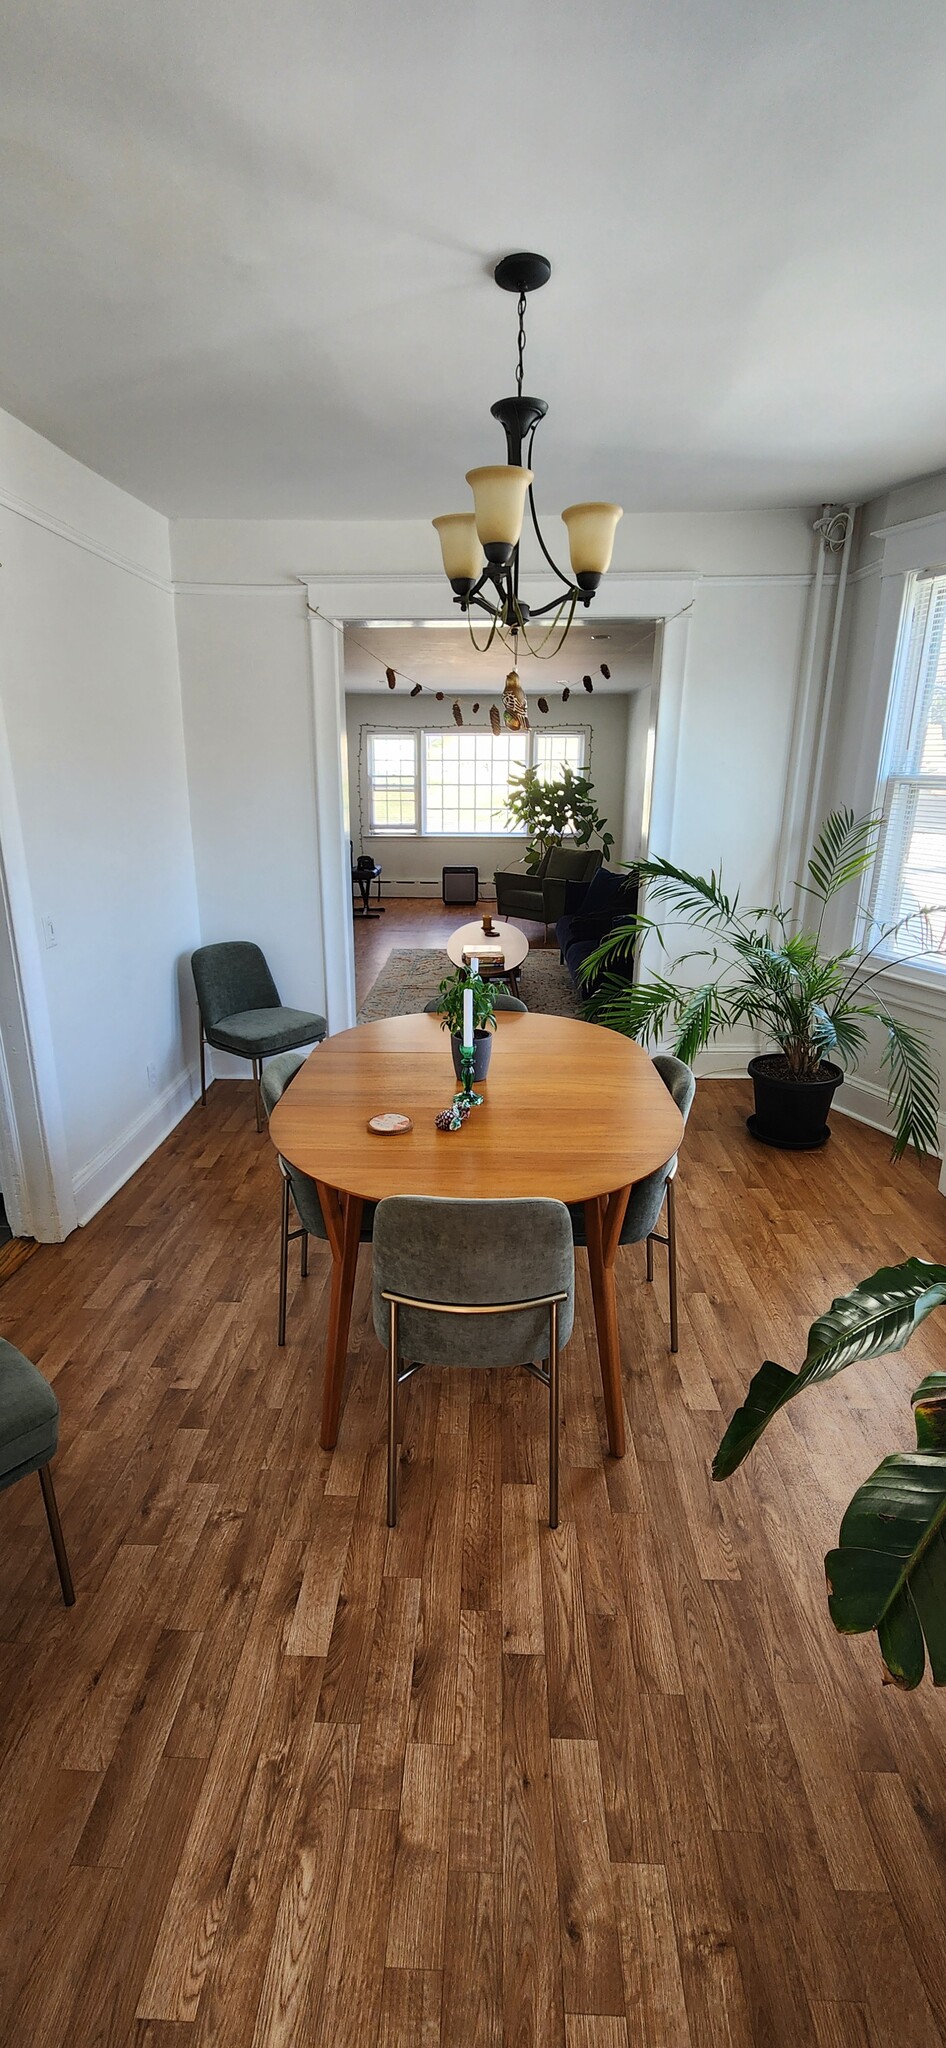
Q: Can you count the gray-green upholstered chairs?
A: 6